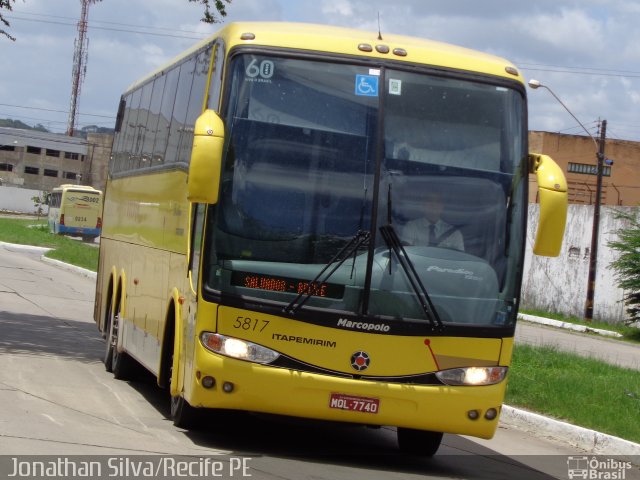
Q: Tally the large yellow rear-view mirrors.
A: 2